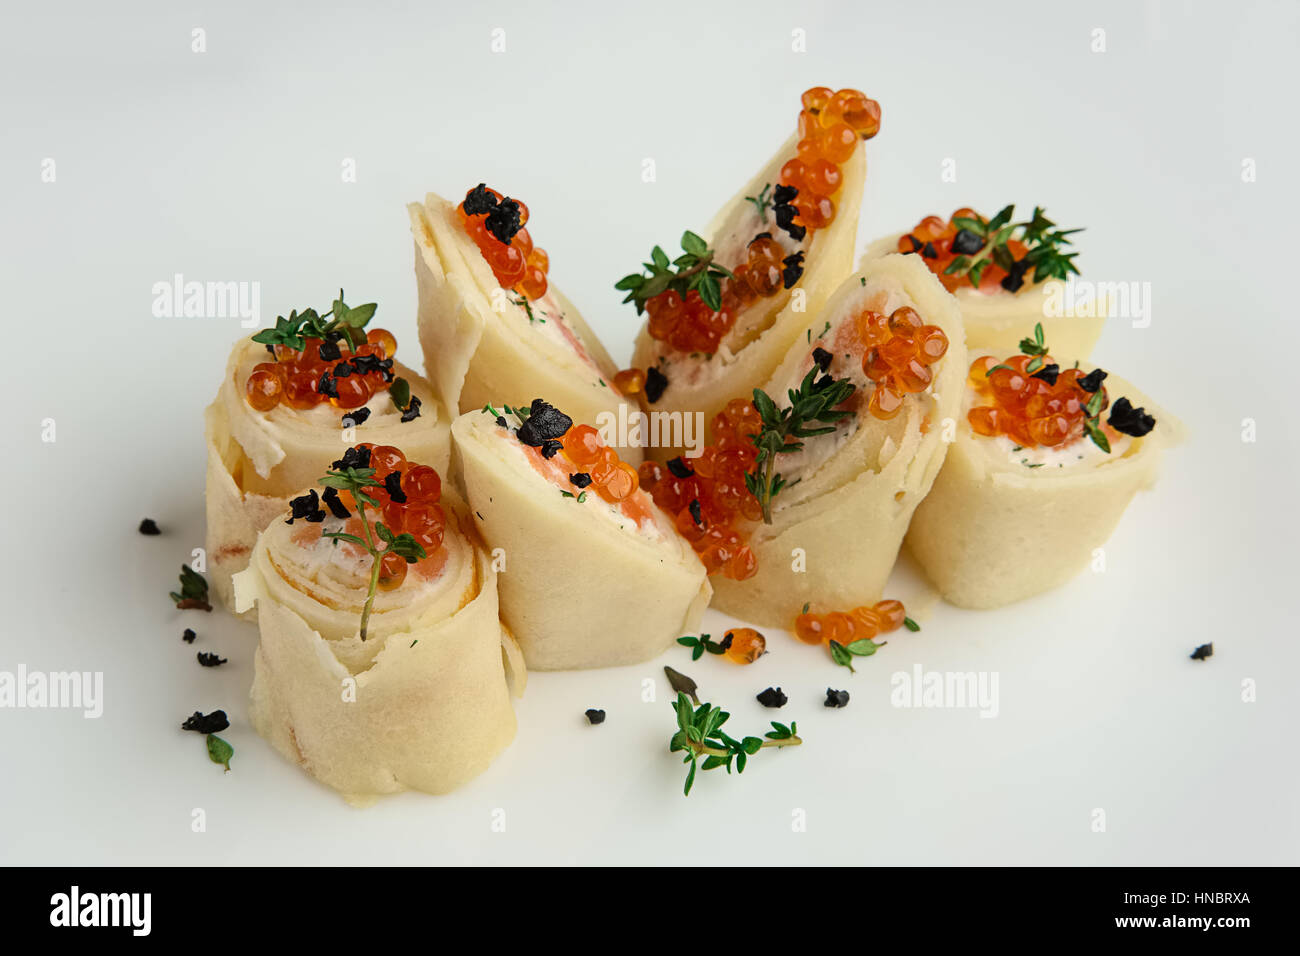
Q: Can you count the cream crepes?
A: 8